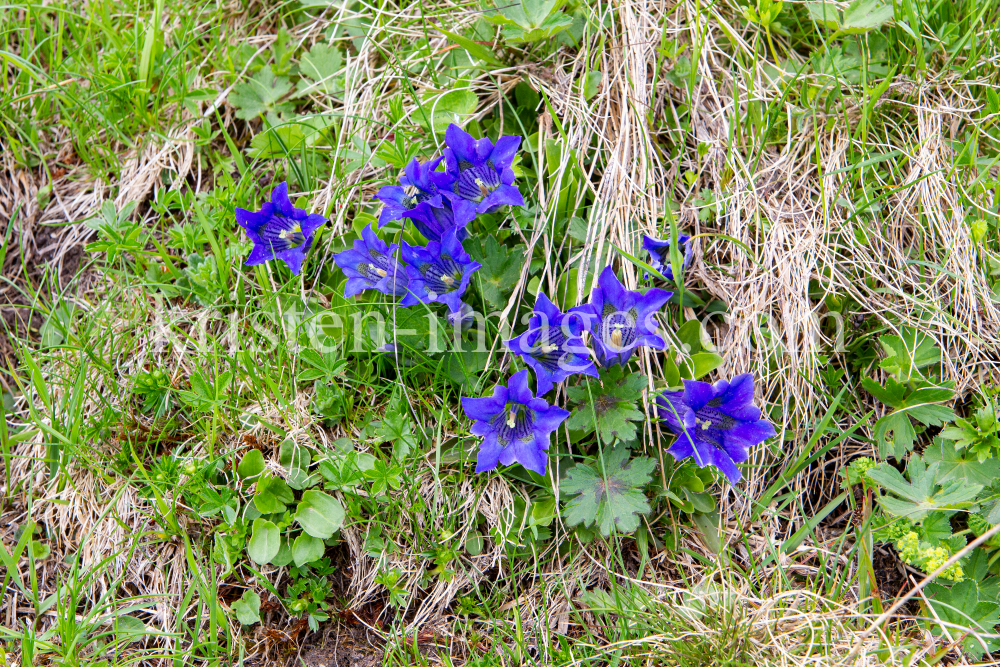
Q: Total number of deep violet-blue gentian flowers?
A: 10